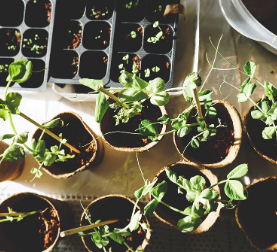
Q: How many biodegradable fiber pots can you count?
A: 9